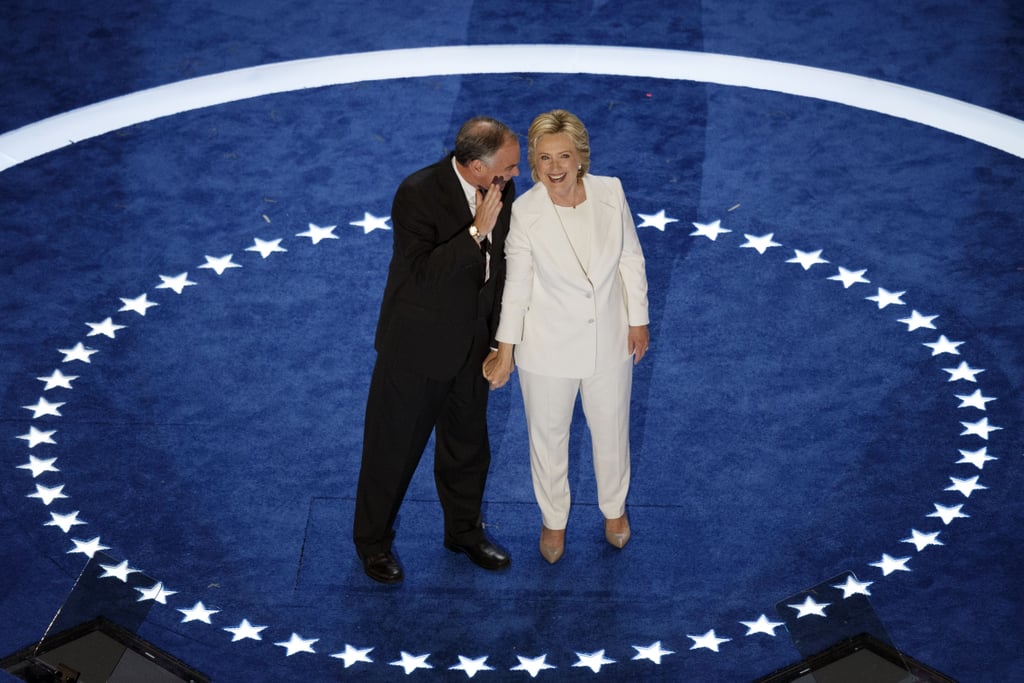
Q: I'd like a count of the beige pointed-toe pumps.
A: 2